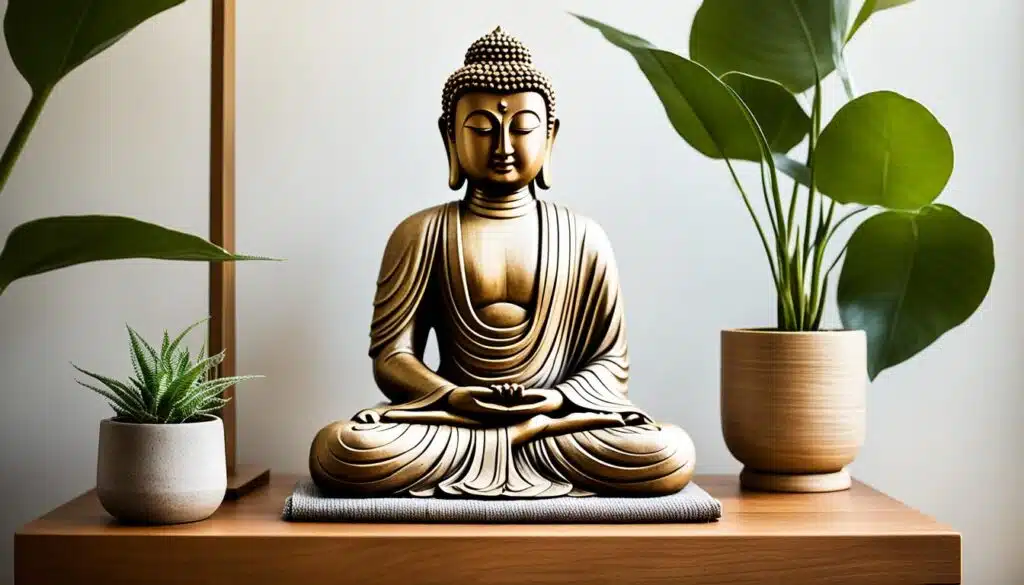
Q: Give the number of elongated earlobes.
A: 2